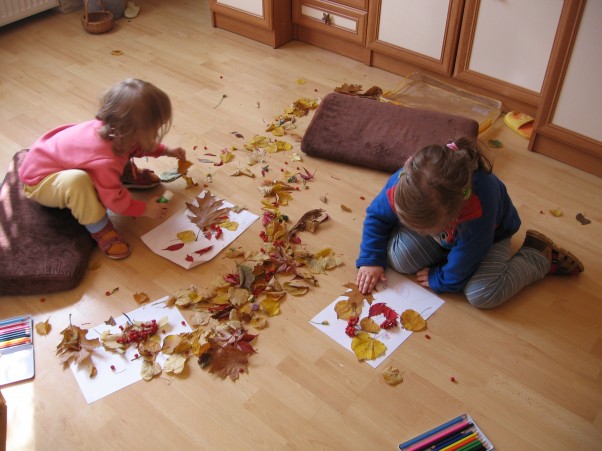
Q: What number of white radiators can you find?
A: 1